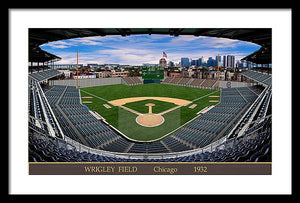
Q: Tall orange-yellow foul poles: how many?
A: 2